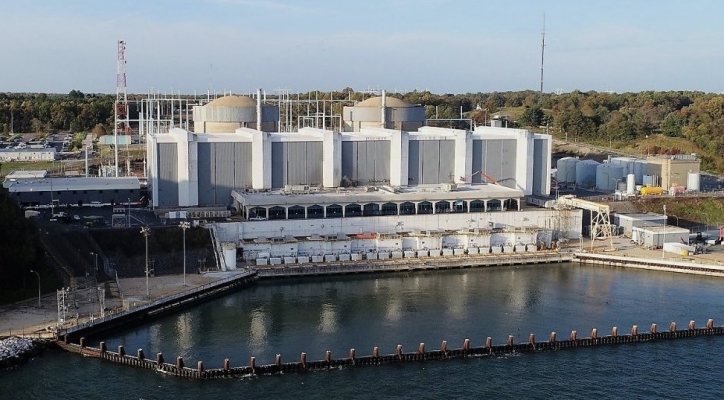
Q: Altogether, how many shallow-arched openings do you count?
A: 15